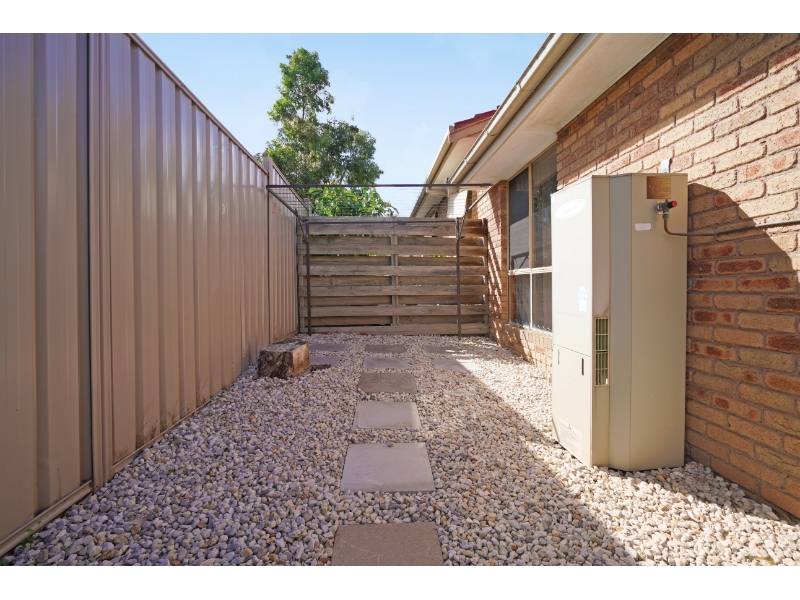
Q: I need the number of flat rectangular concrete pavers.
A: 10